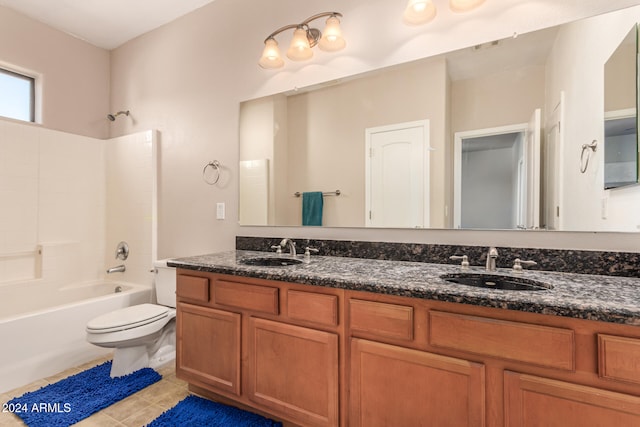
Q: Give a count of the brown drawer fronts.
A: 6